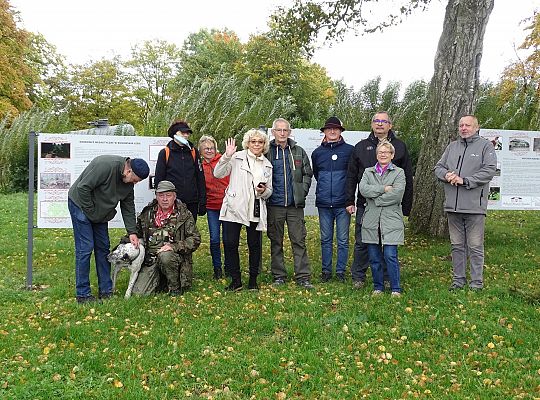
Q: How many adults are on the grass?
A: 10